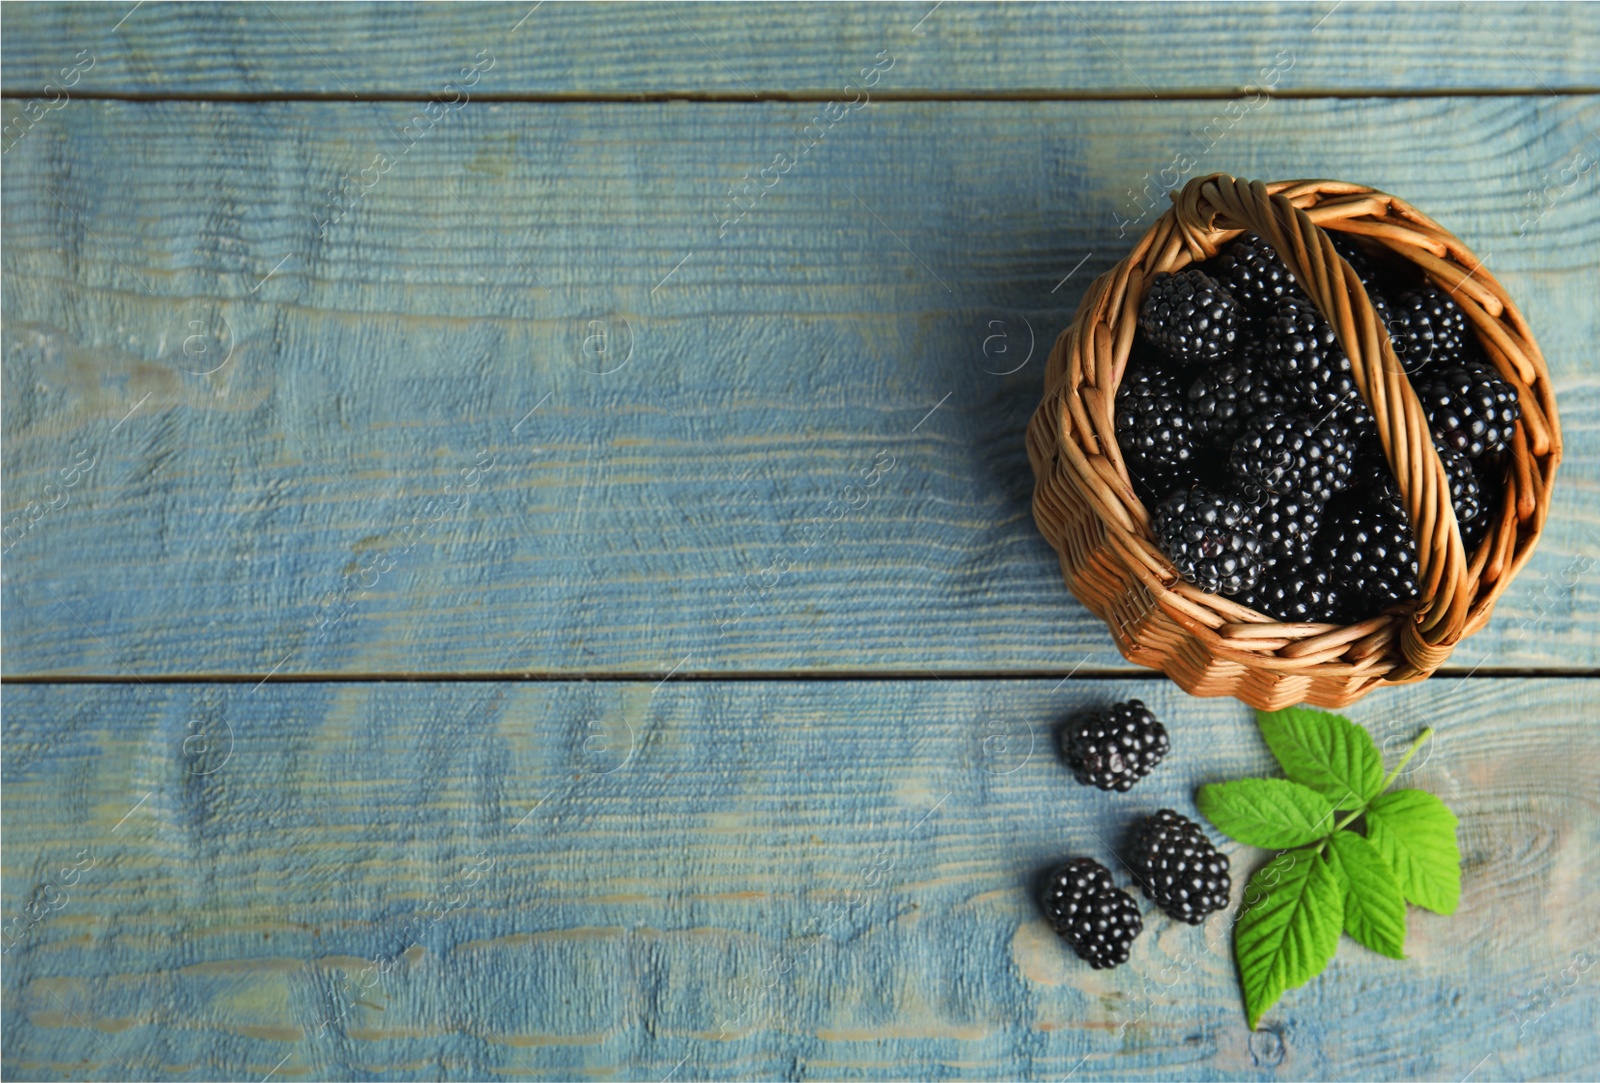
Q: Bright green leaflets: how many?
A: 5